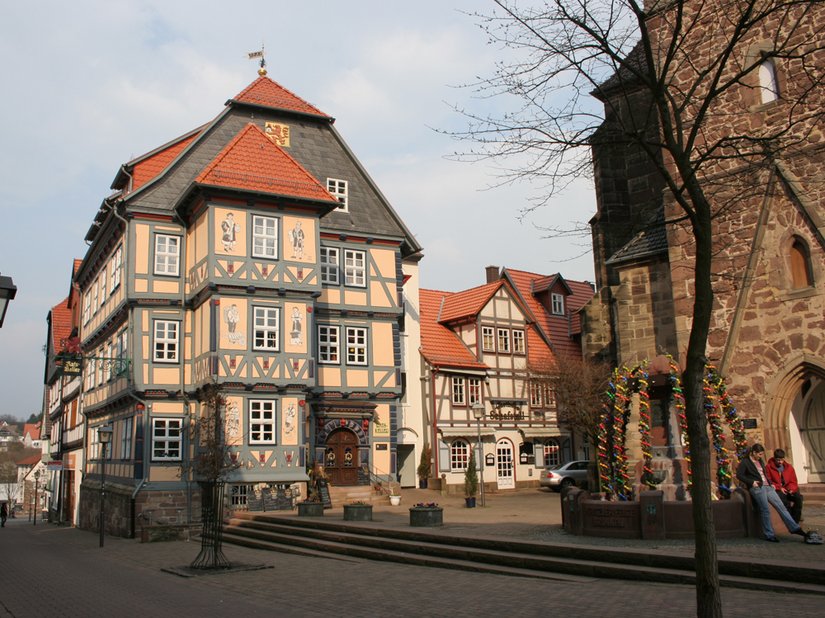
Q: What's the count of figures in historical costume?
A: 6